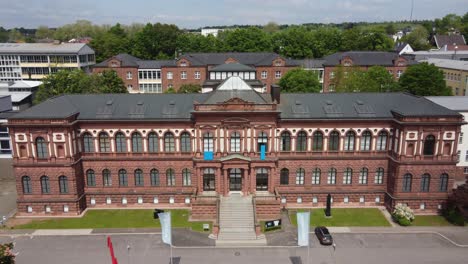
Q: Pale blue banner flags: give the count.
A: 2